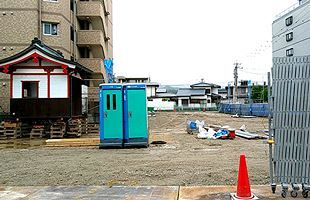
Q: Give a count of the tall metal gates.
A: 1